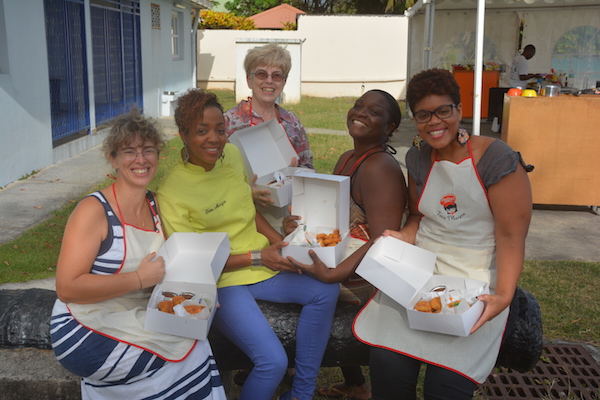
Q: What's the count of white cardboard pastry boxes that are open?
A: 4